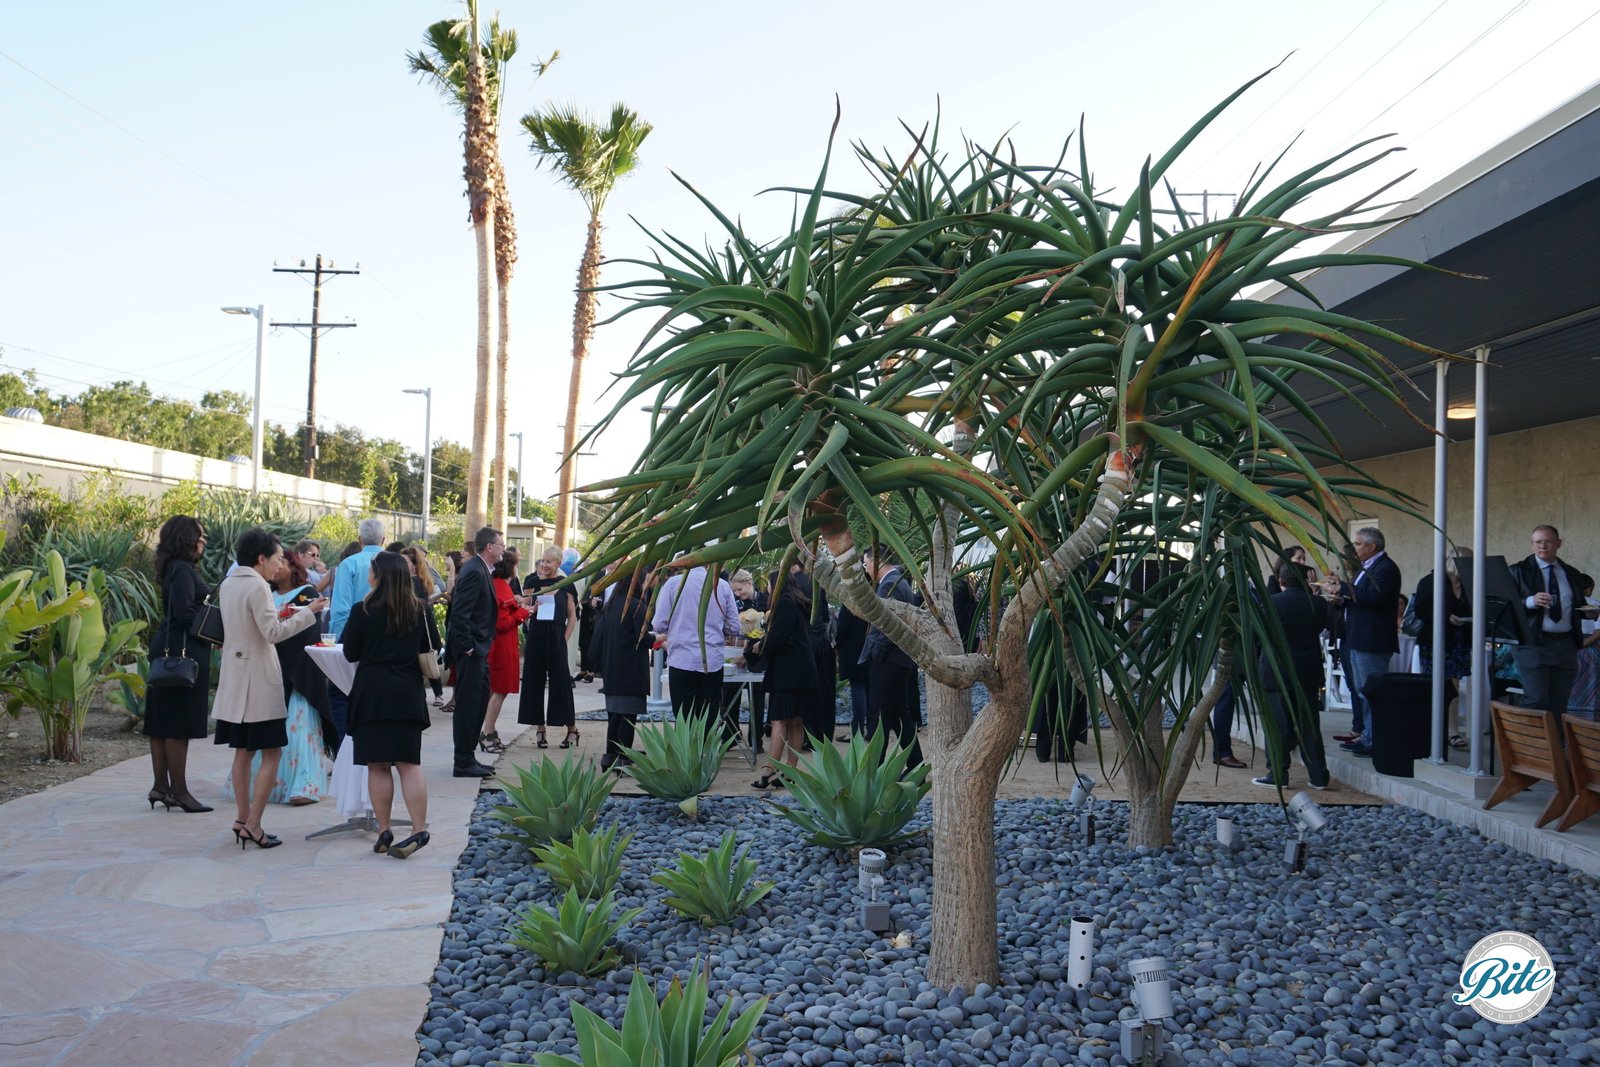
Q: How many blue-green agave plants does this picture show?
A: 7